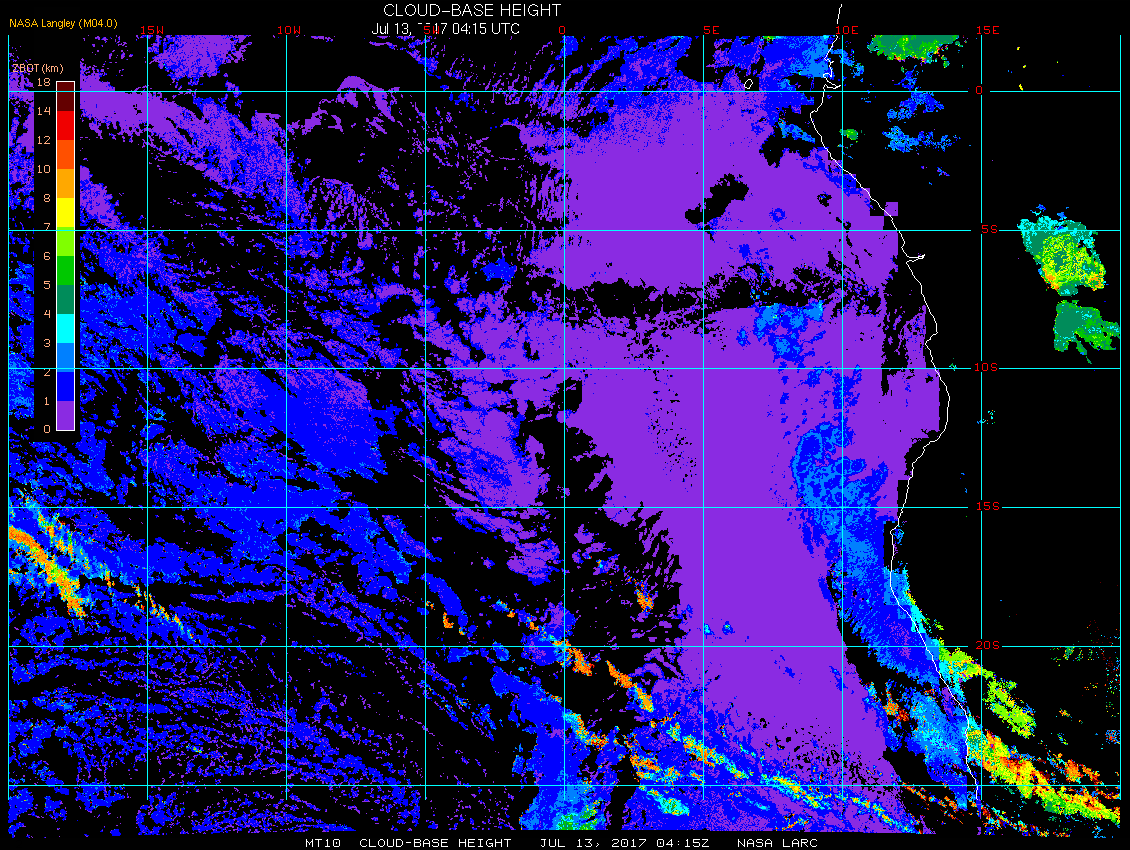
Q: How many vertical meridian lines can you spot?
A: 9